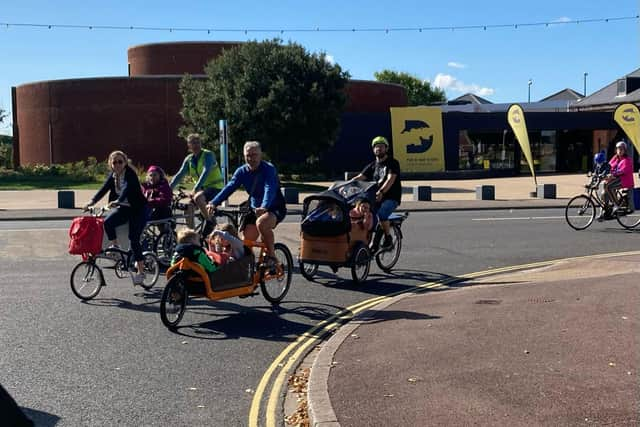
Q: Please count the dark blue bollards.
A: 5